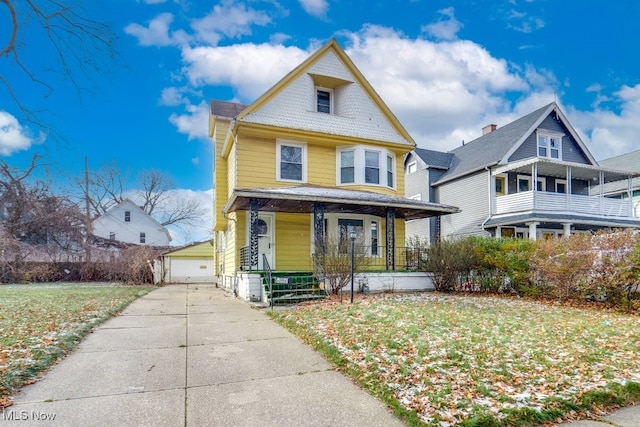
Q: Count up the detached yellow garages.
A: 1